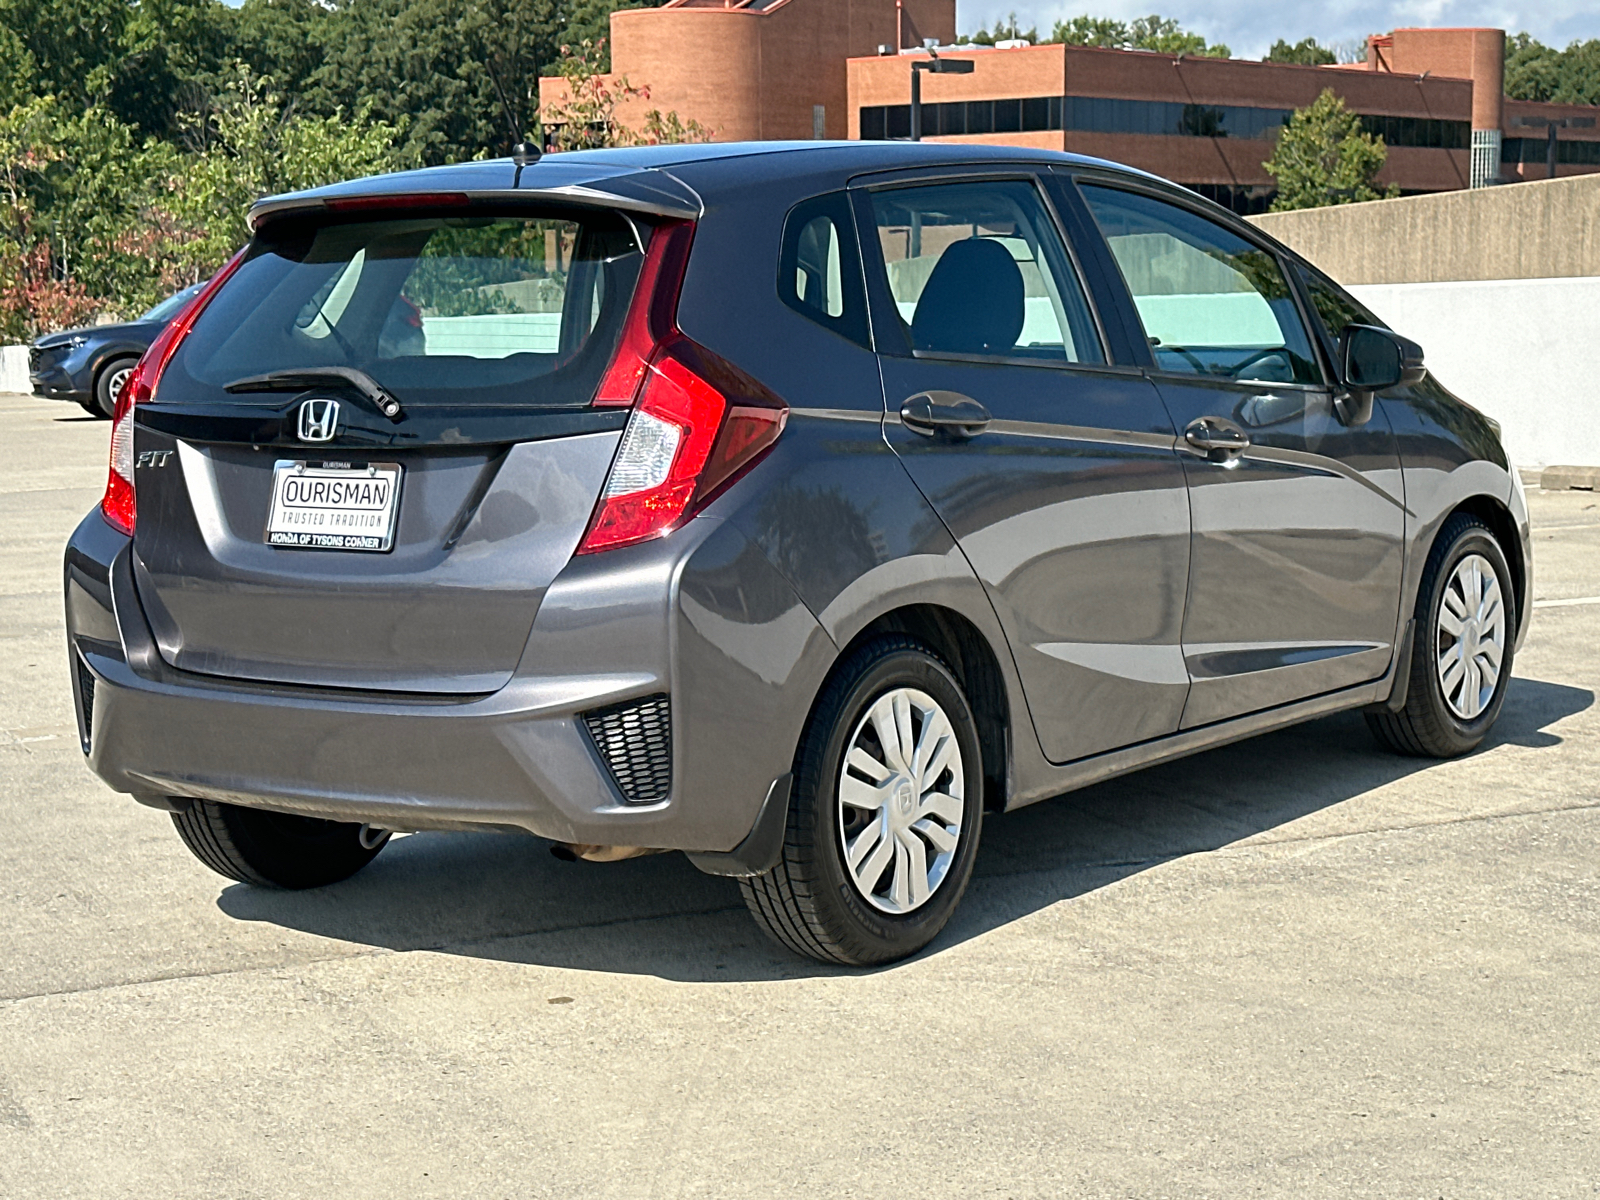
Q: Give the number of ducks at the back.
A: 0